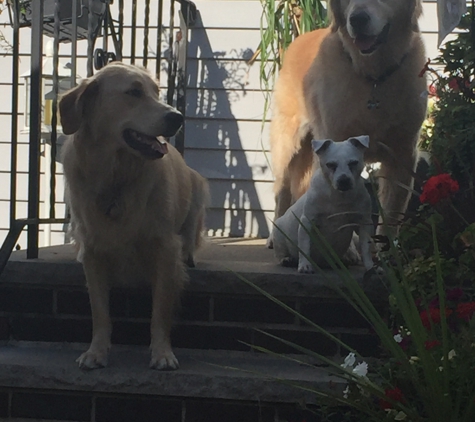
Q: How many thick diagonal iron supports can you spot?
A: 1